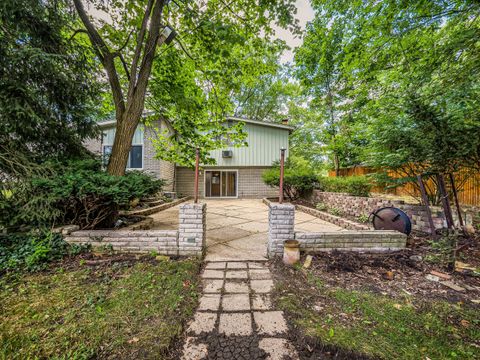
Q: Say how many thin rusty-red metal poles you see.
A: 2